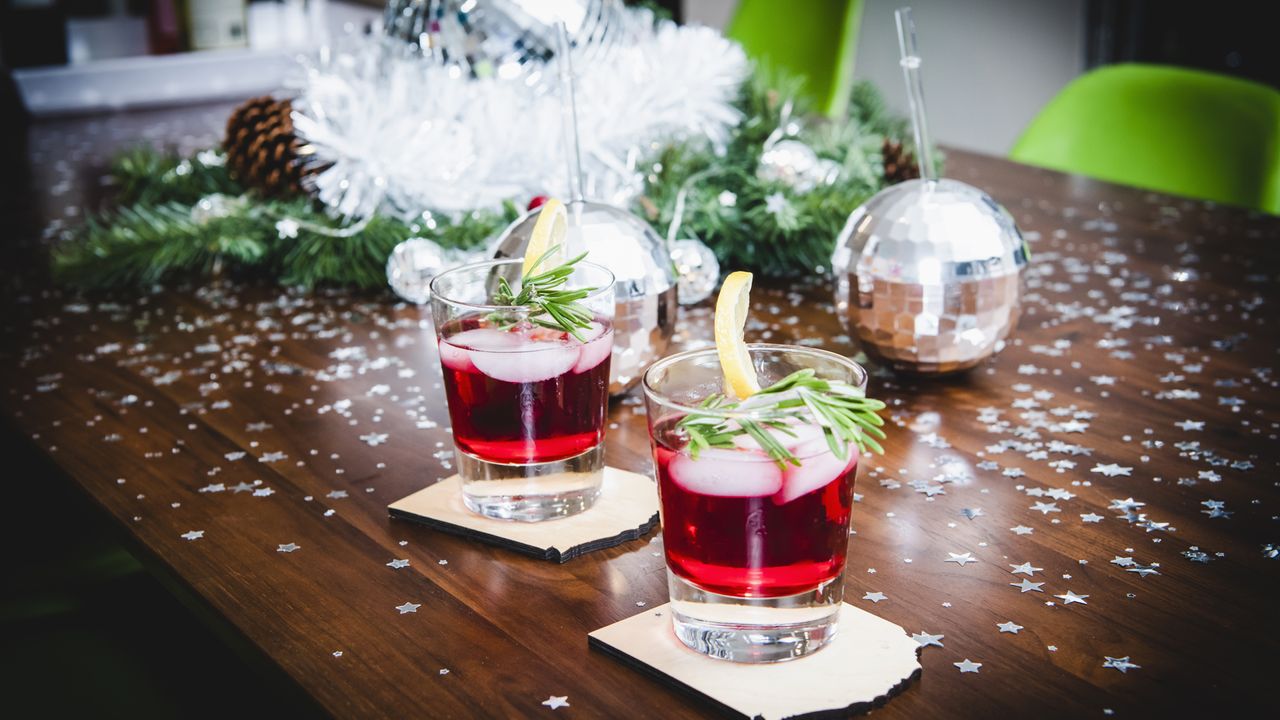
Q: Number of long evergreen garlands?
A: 1